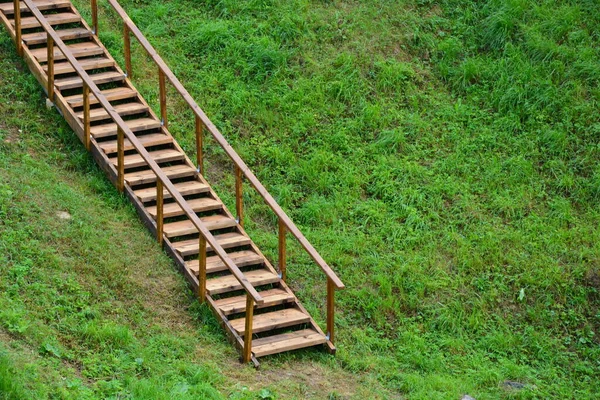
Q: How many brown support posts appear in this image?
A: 14